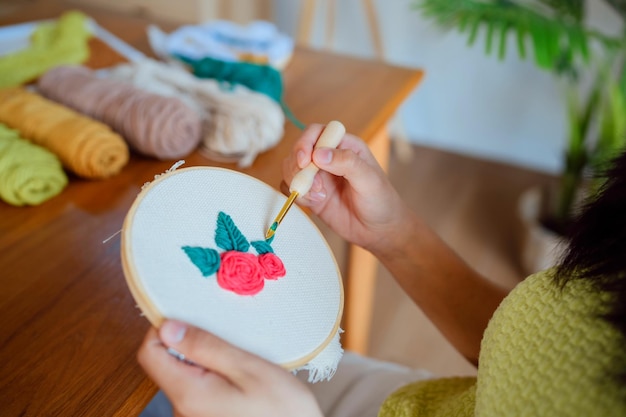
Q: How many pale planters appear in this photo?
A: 1